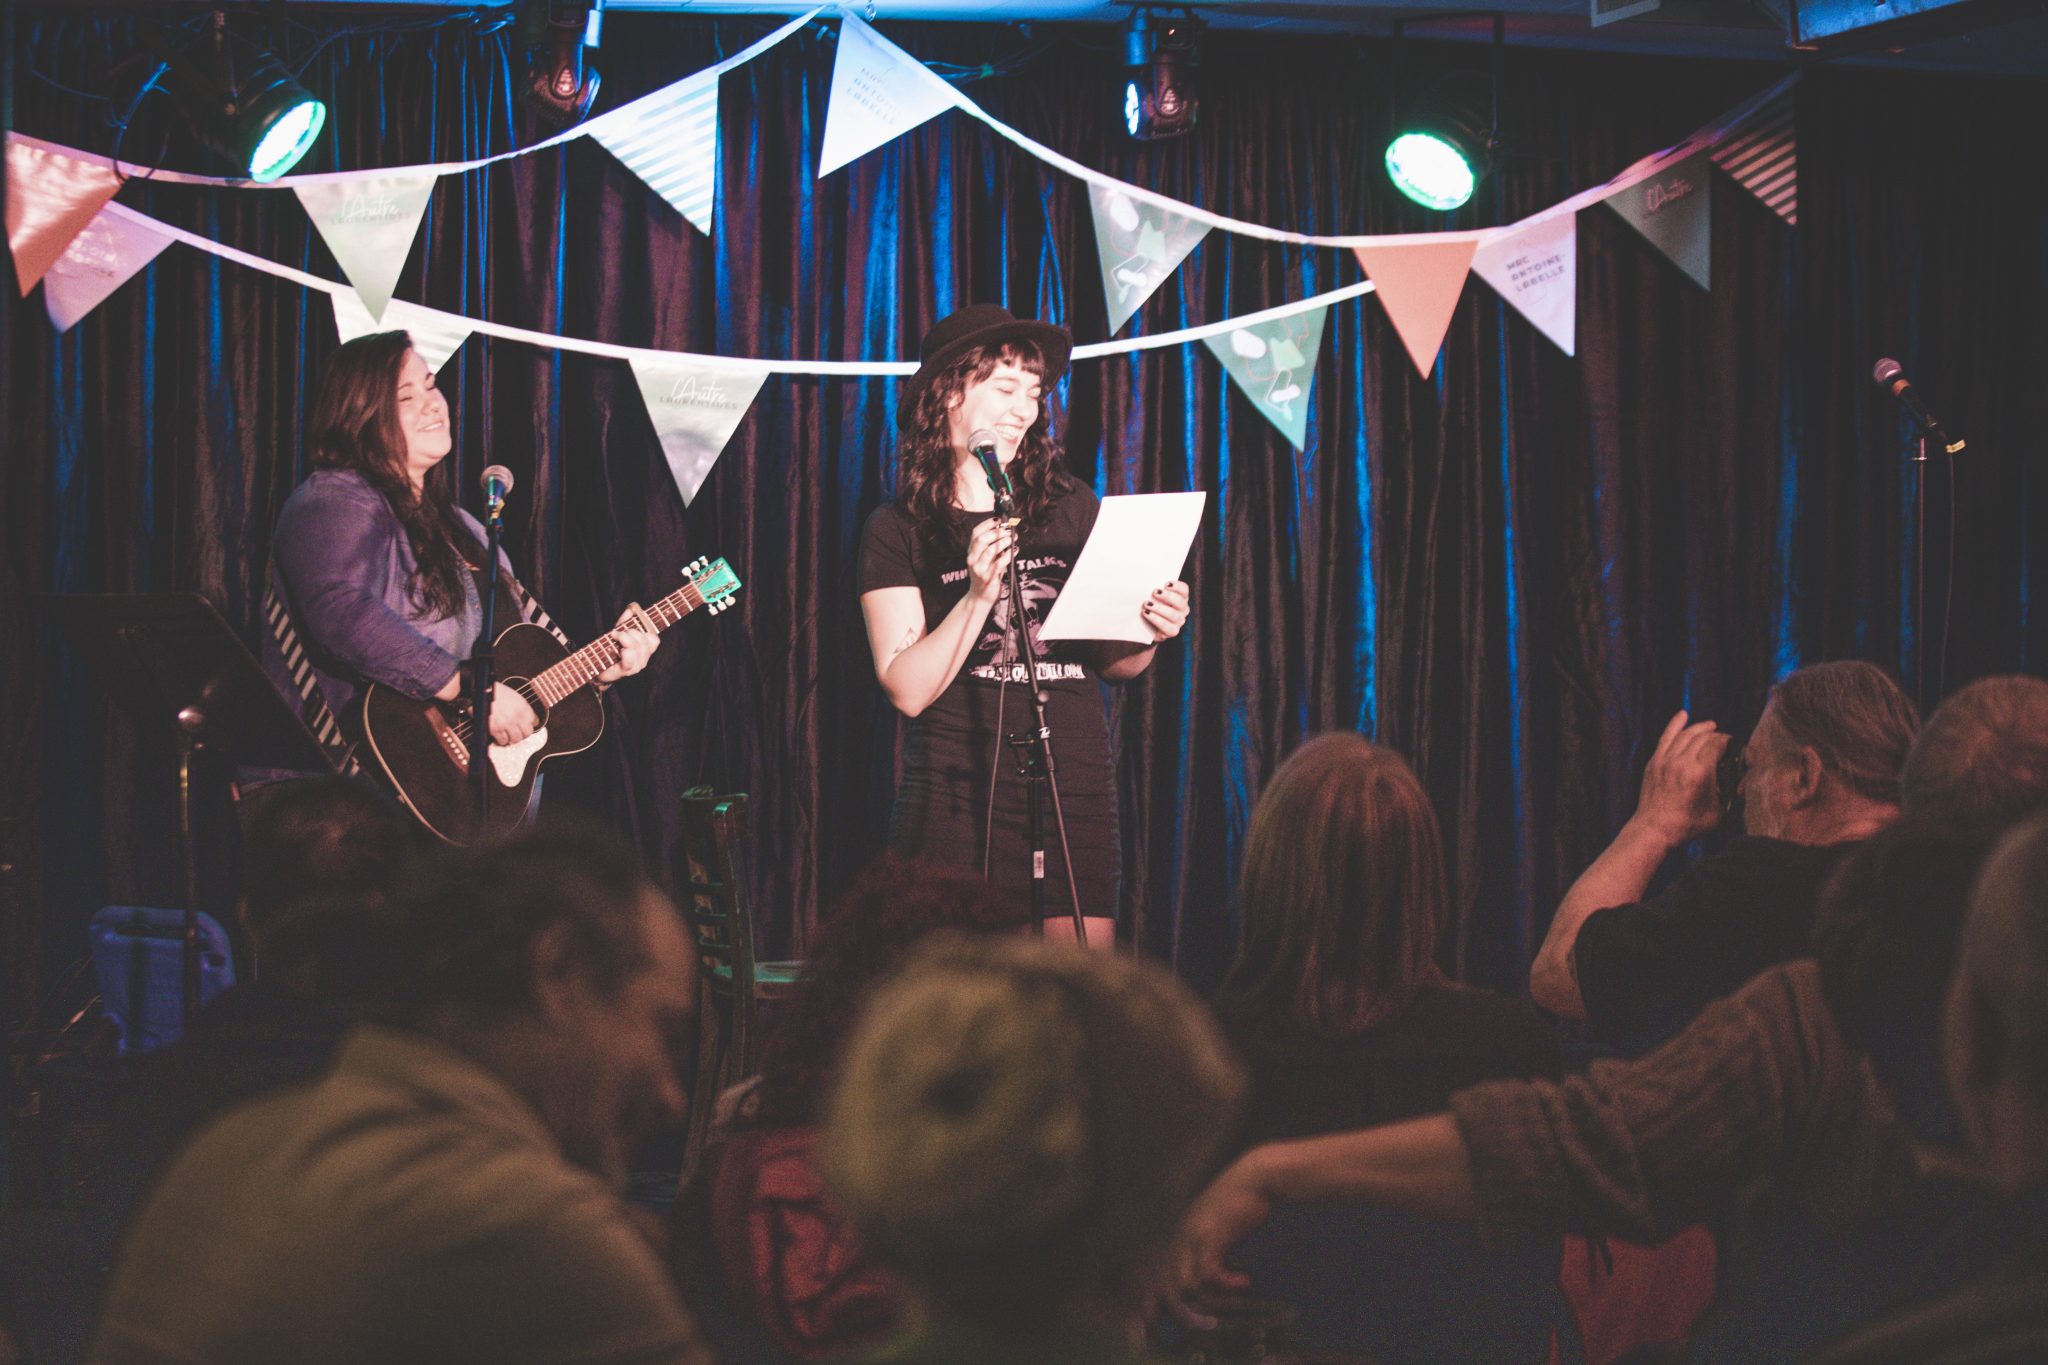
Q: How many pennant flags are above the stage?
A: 13